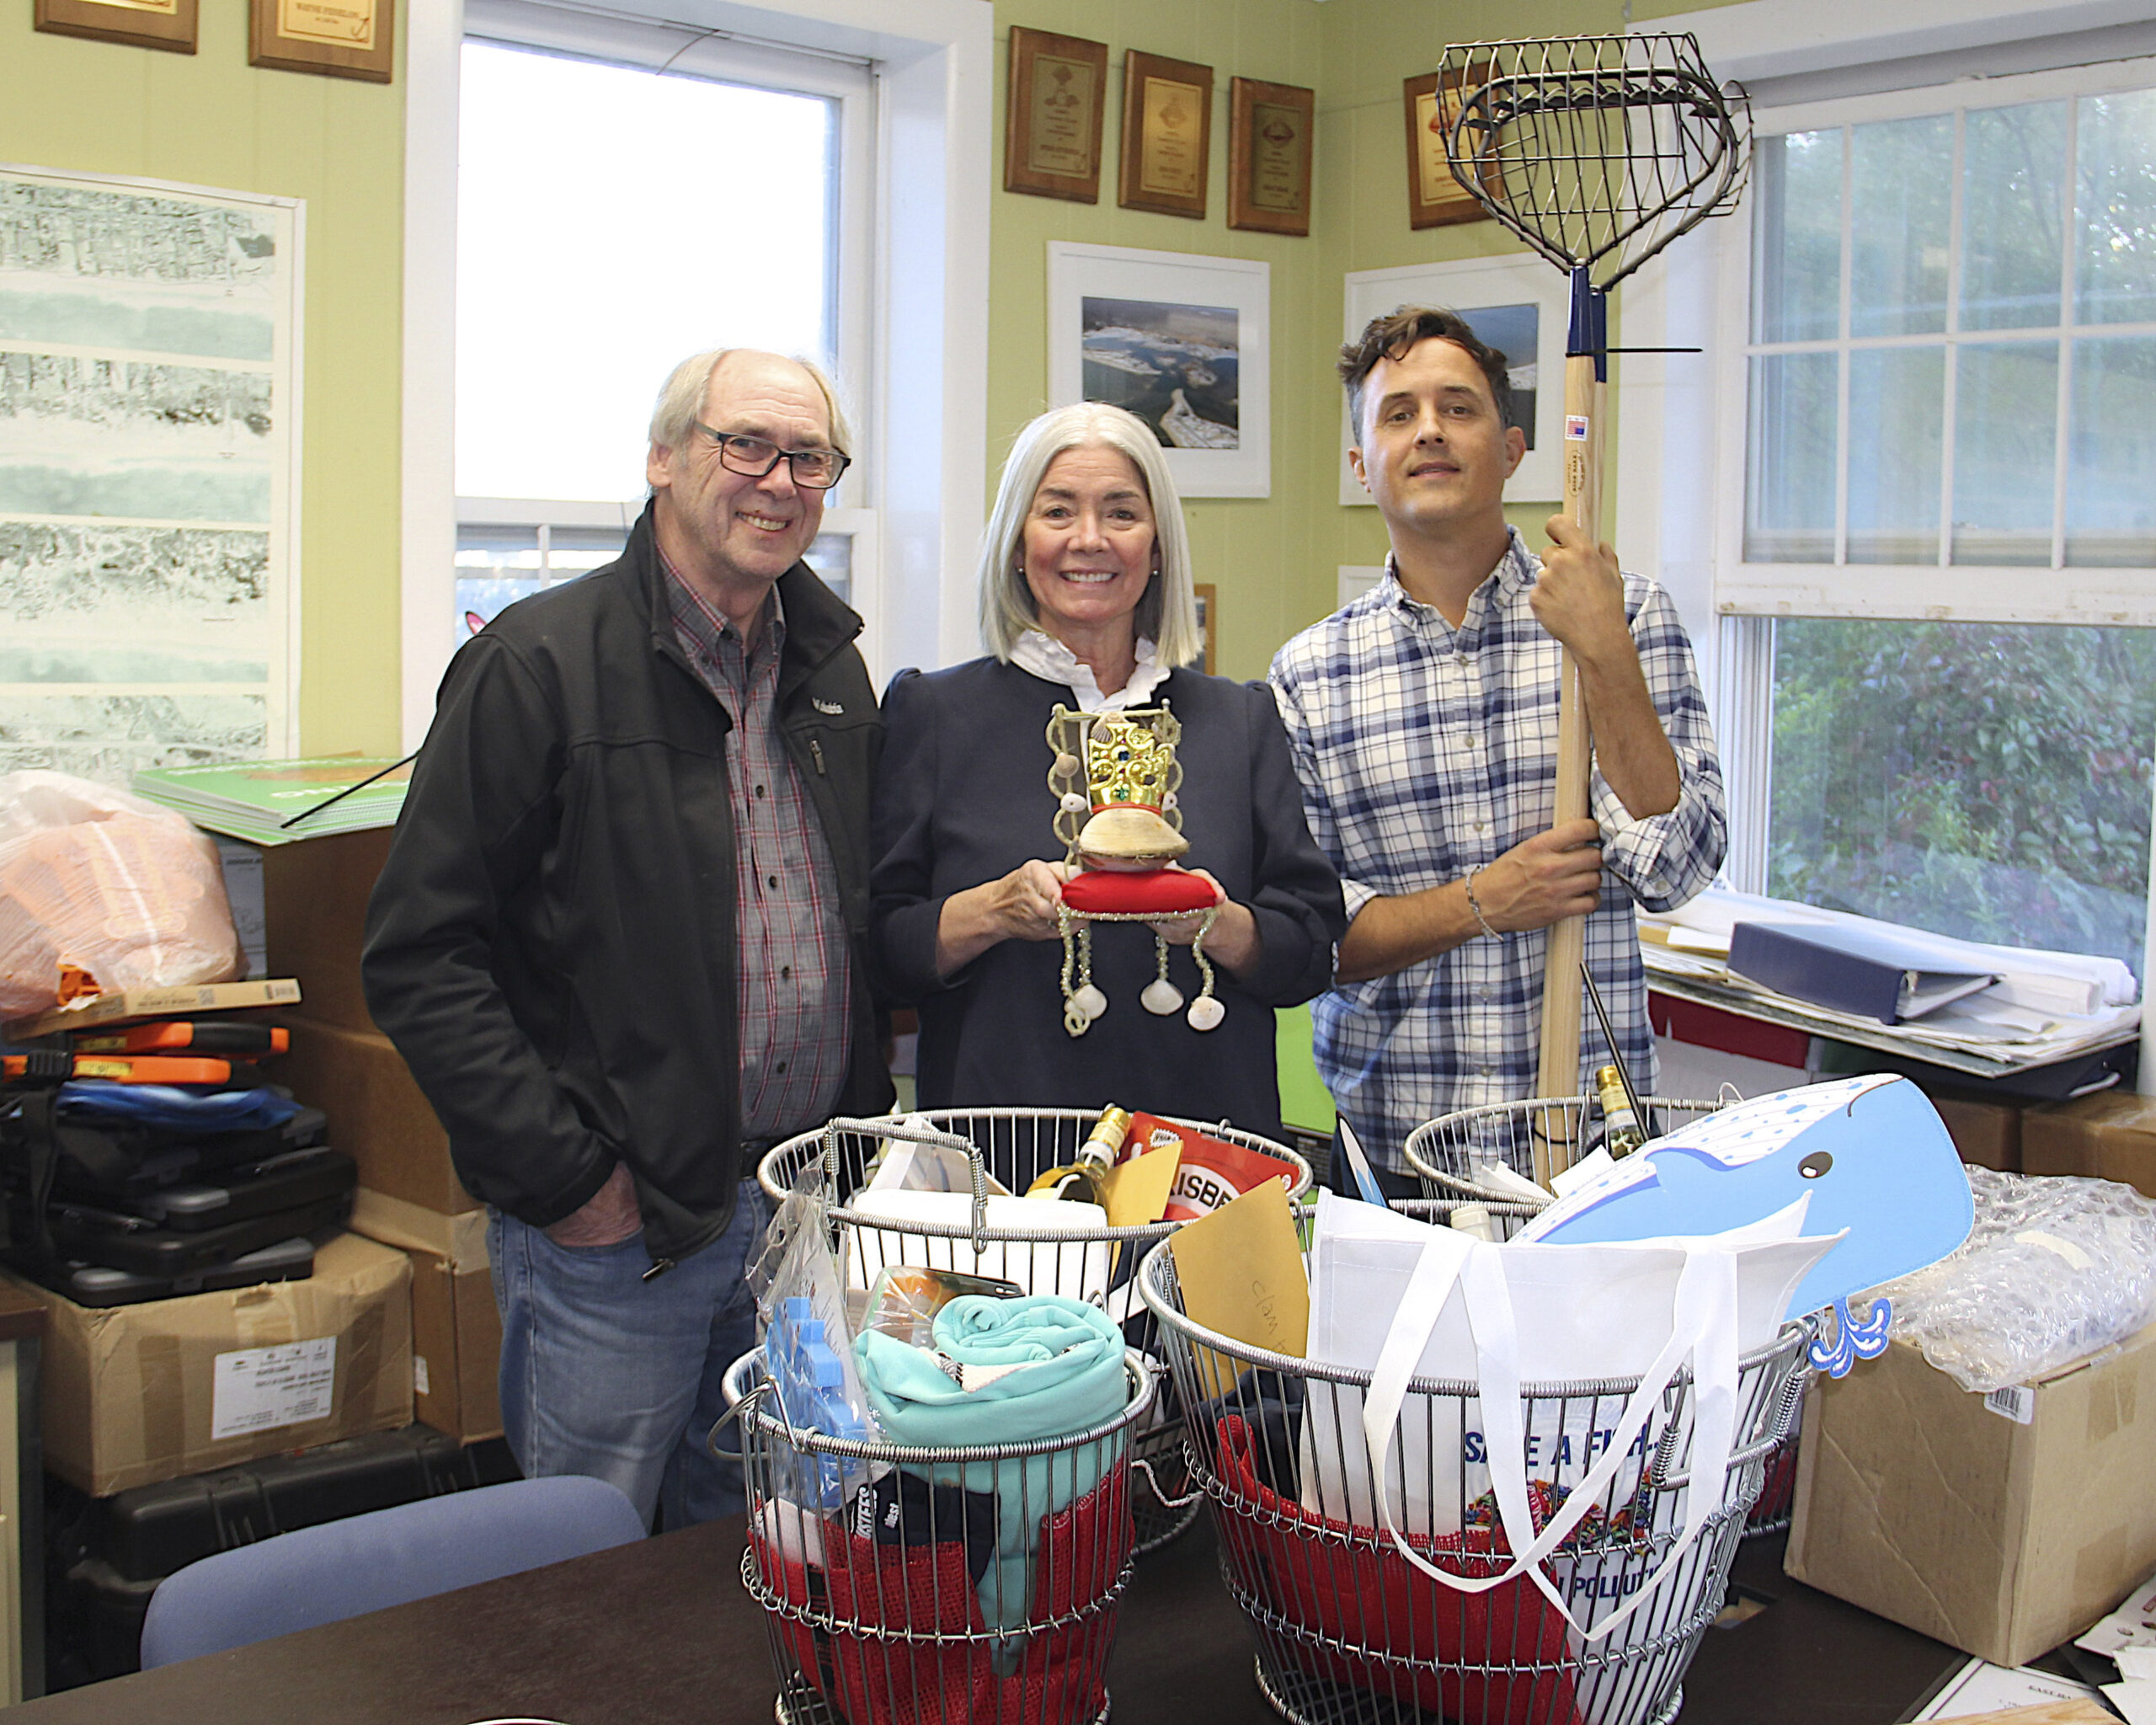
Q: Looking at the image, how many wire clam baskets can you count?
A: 4